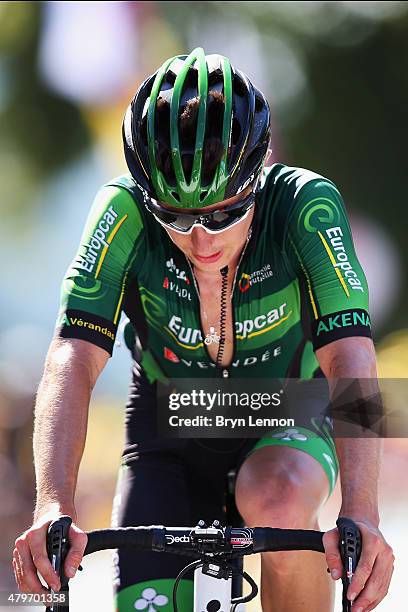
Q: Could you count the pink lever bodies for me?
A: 0